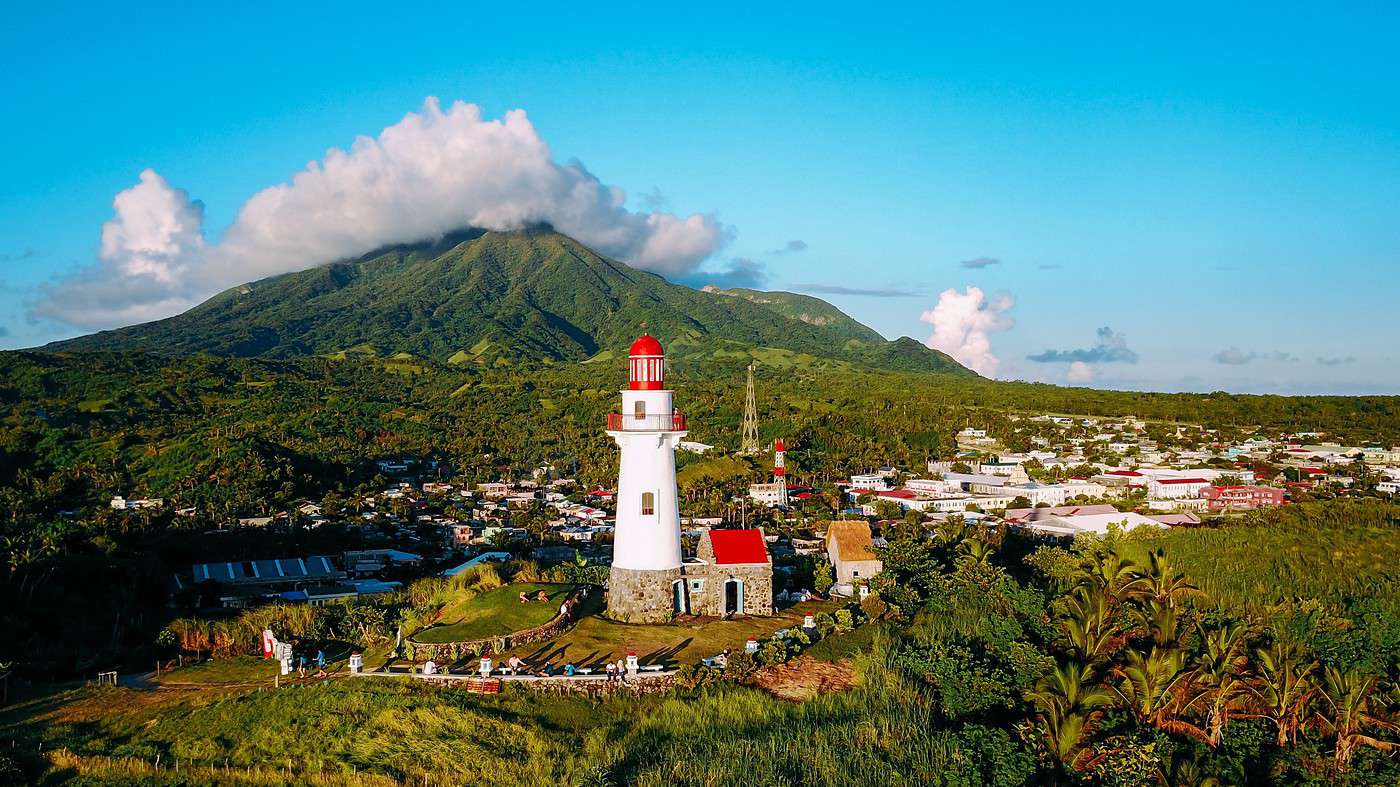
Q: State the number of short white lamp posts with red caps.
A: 6